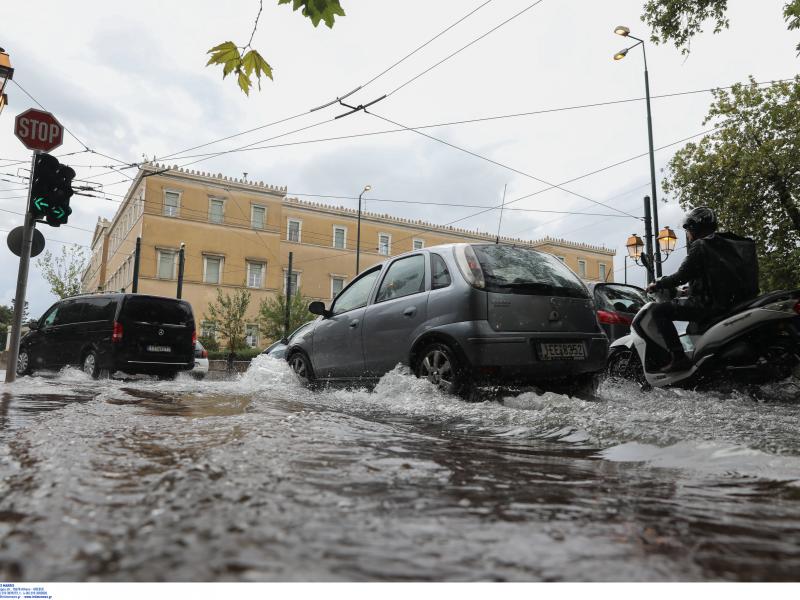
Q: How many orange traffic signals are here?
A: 0